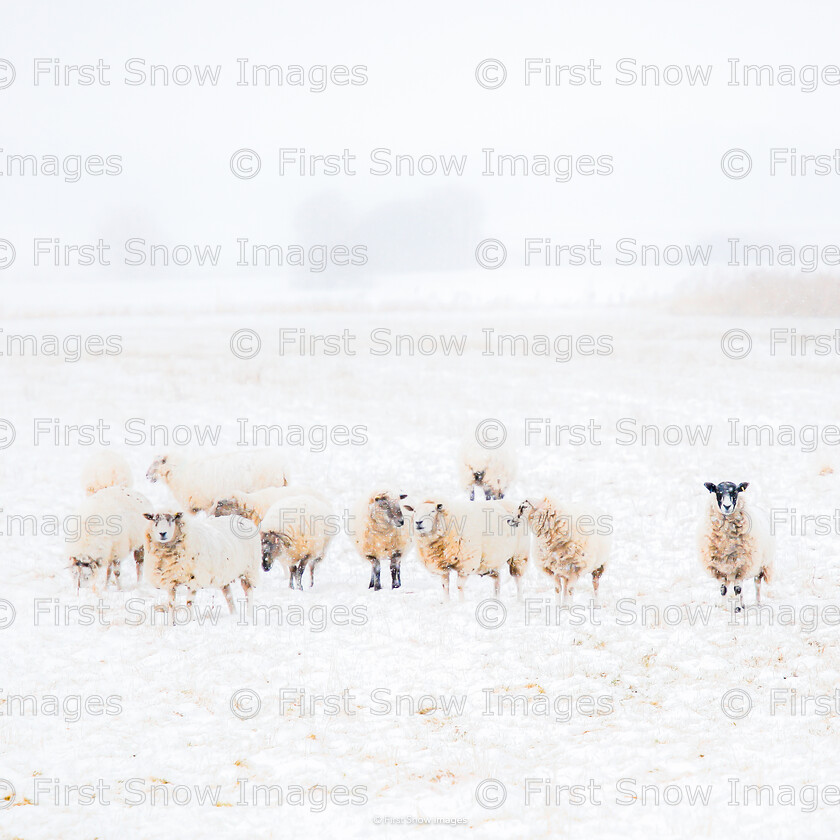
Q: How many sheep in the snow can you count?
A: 11